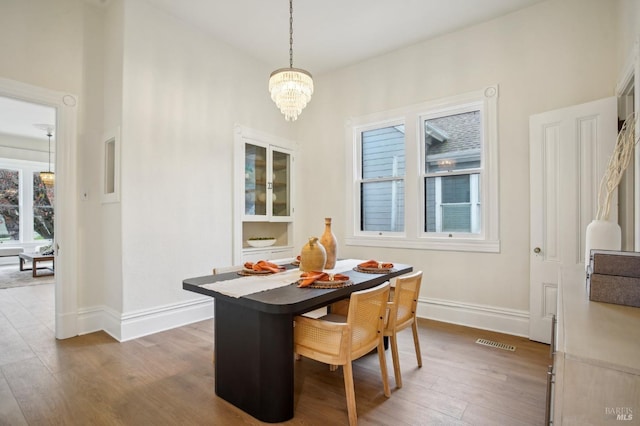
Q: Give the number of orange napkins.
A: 4